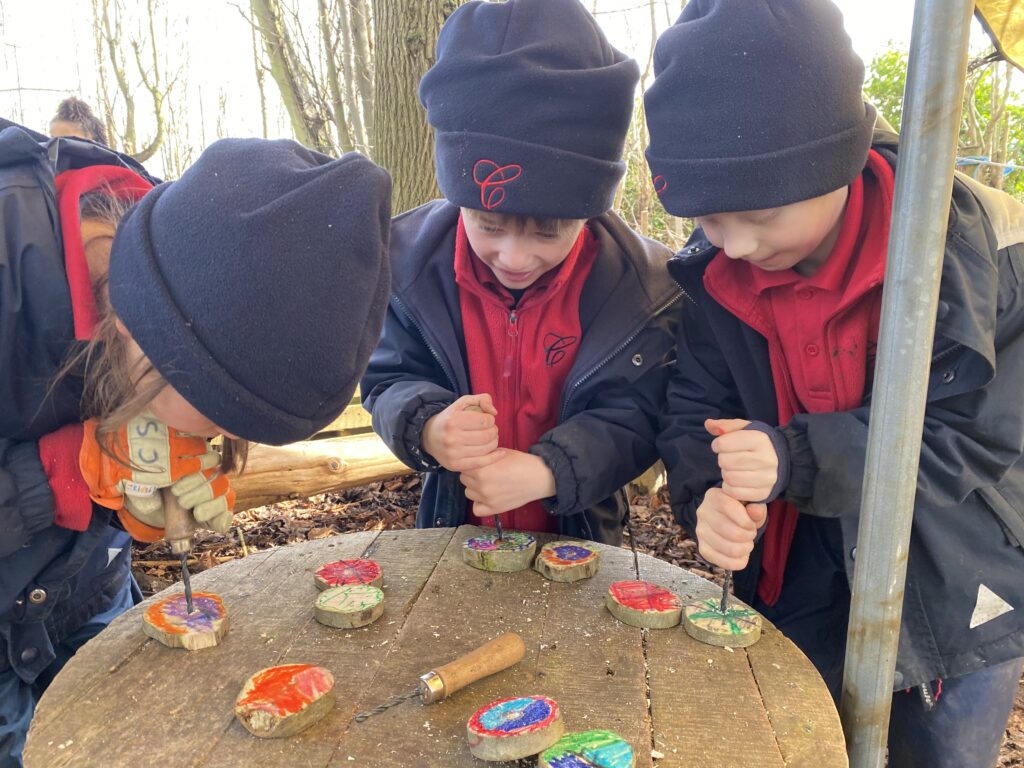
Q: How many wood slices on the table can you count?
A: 10